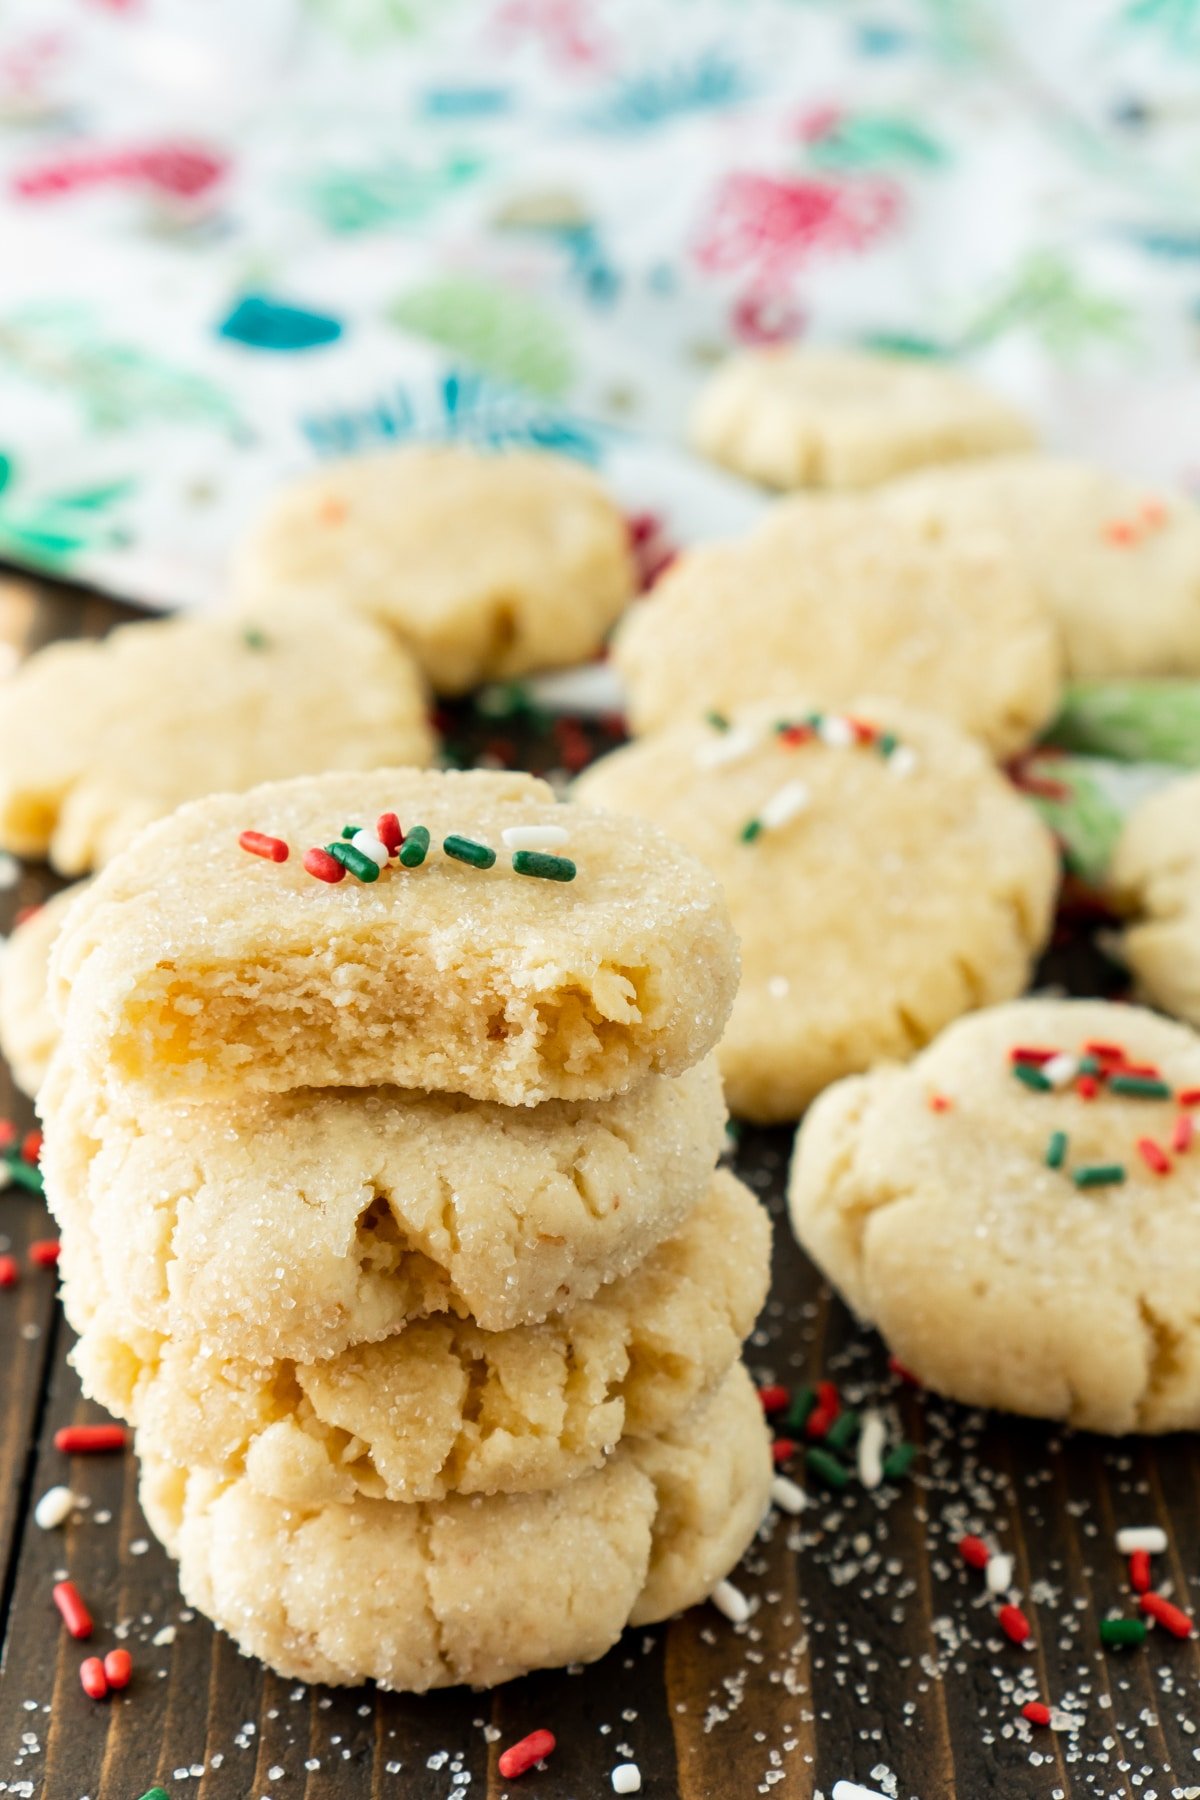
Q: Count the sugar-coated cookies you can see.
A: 13